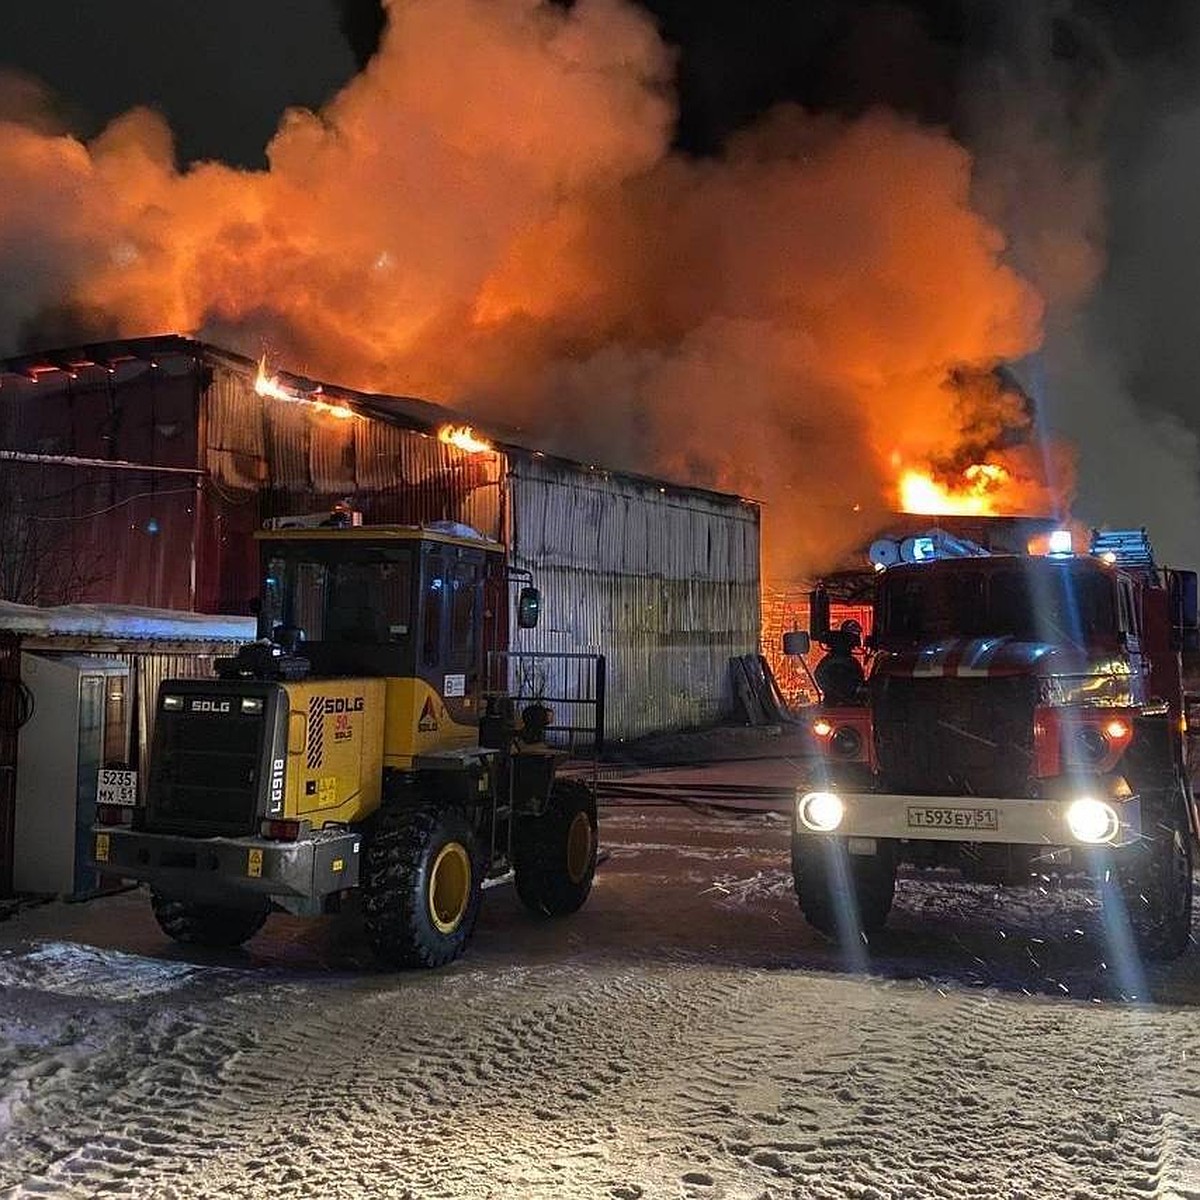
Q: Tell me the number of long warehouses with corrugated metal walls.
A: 1